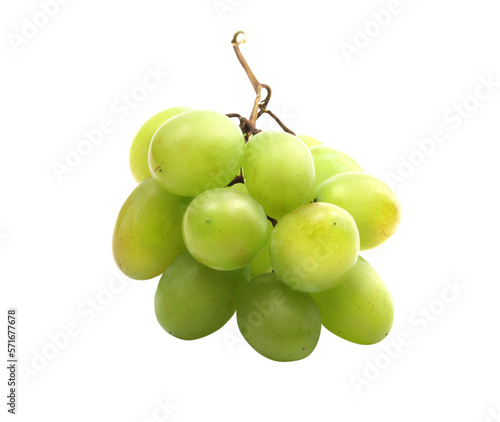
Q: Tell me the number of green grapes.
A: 13